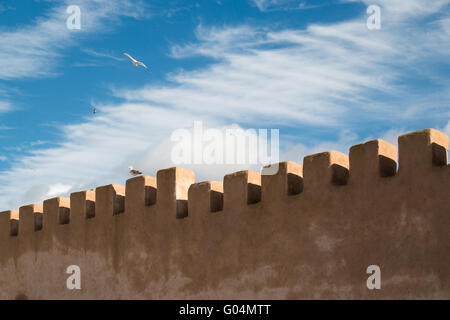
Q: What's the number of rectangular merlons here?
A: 13